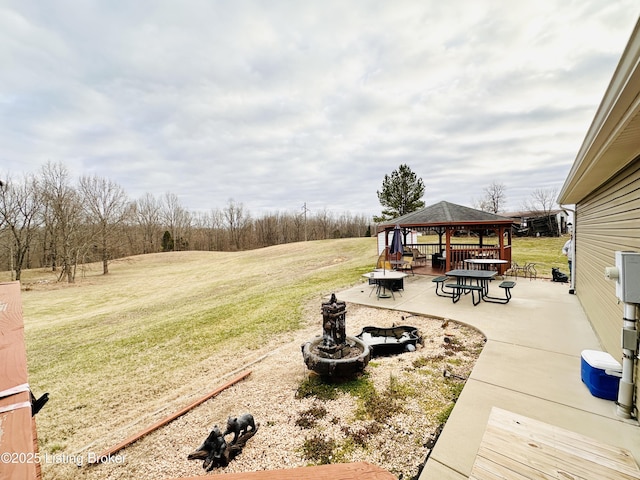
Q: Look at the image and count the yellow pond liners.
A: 0